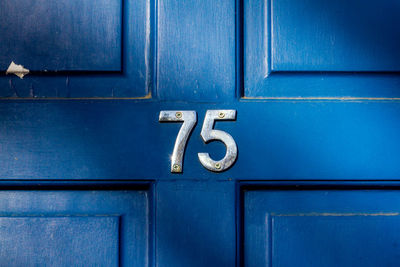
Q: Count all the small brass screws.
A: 4